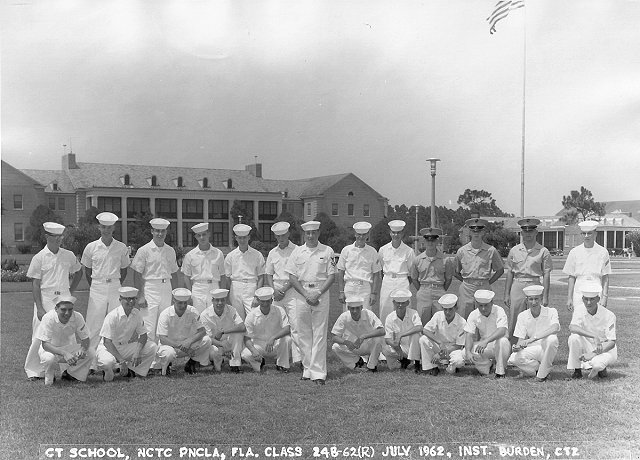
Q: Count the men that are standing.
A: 13